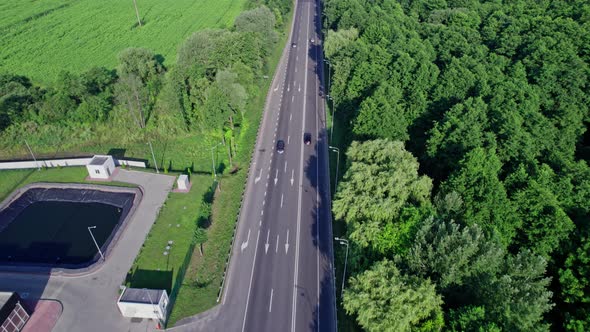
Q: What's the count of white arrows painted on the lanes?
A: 9